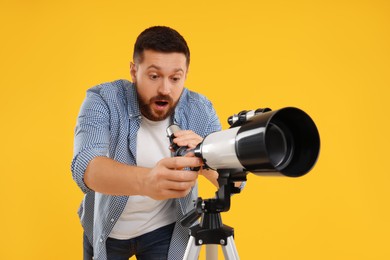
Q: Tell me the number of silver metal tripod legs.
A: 3